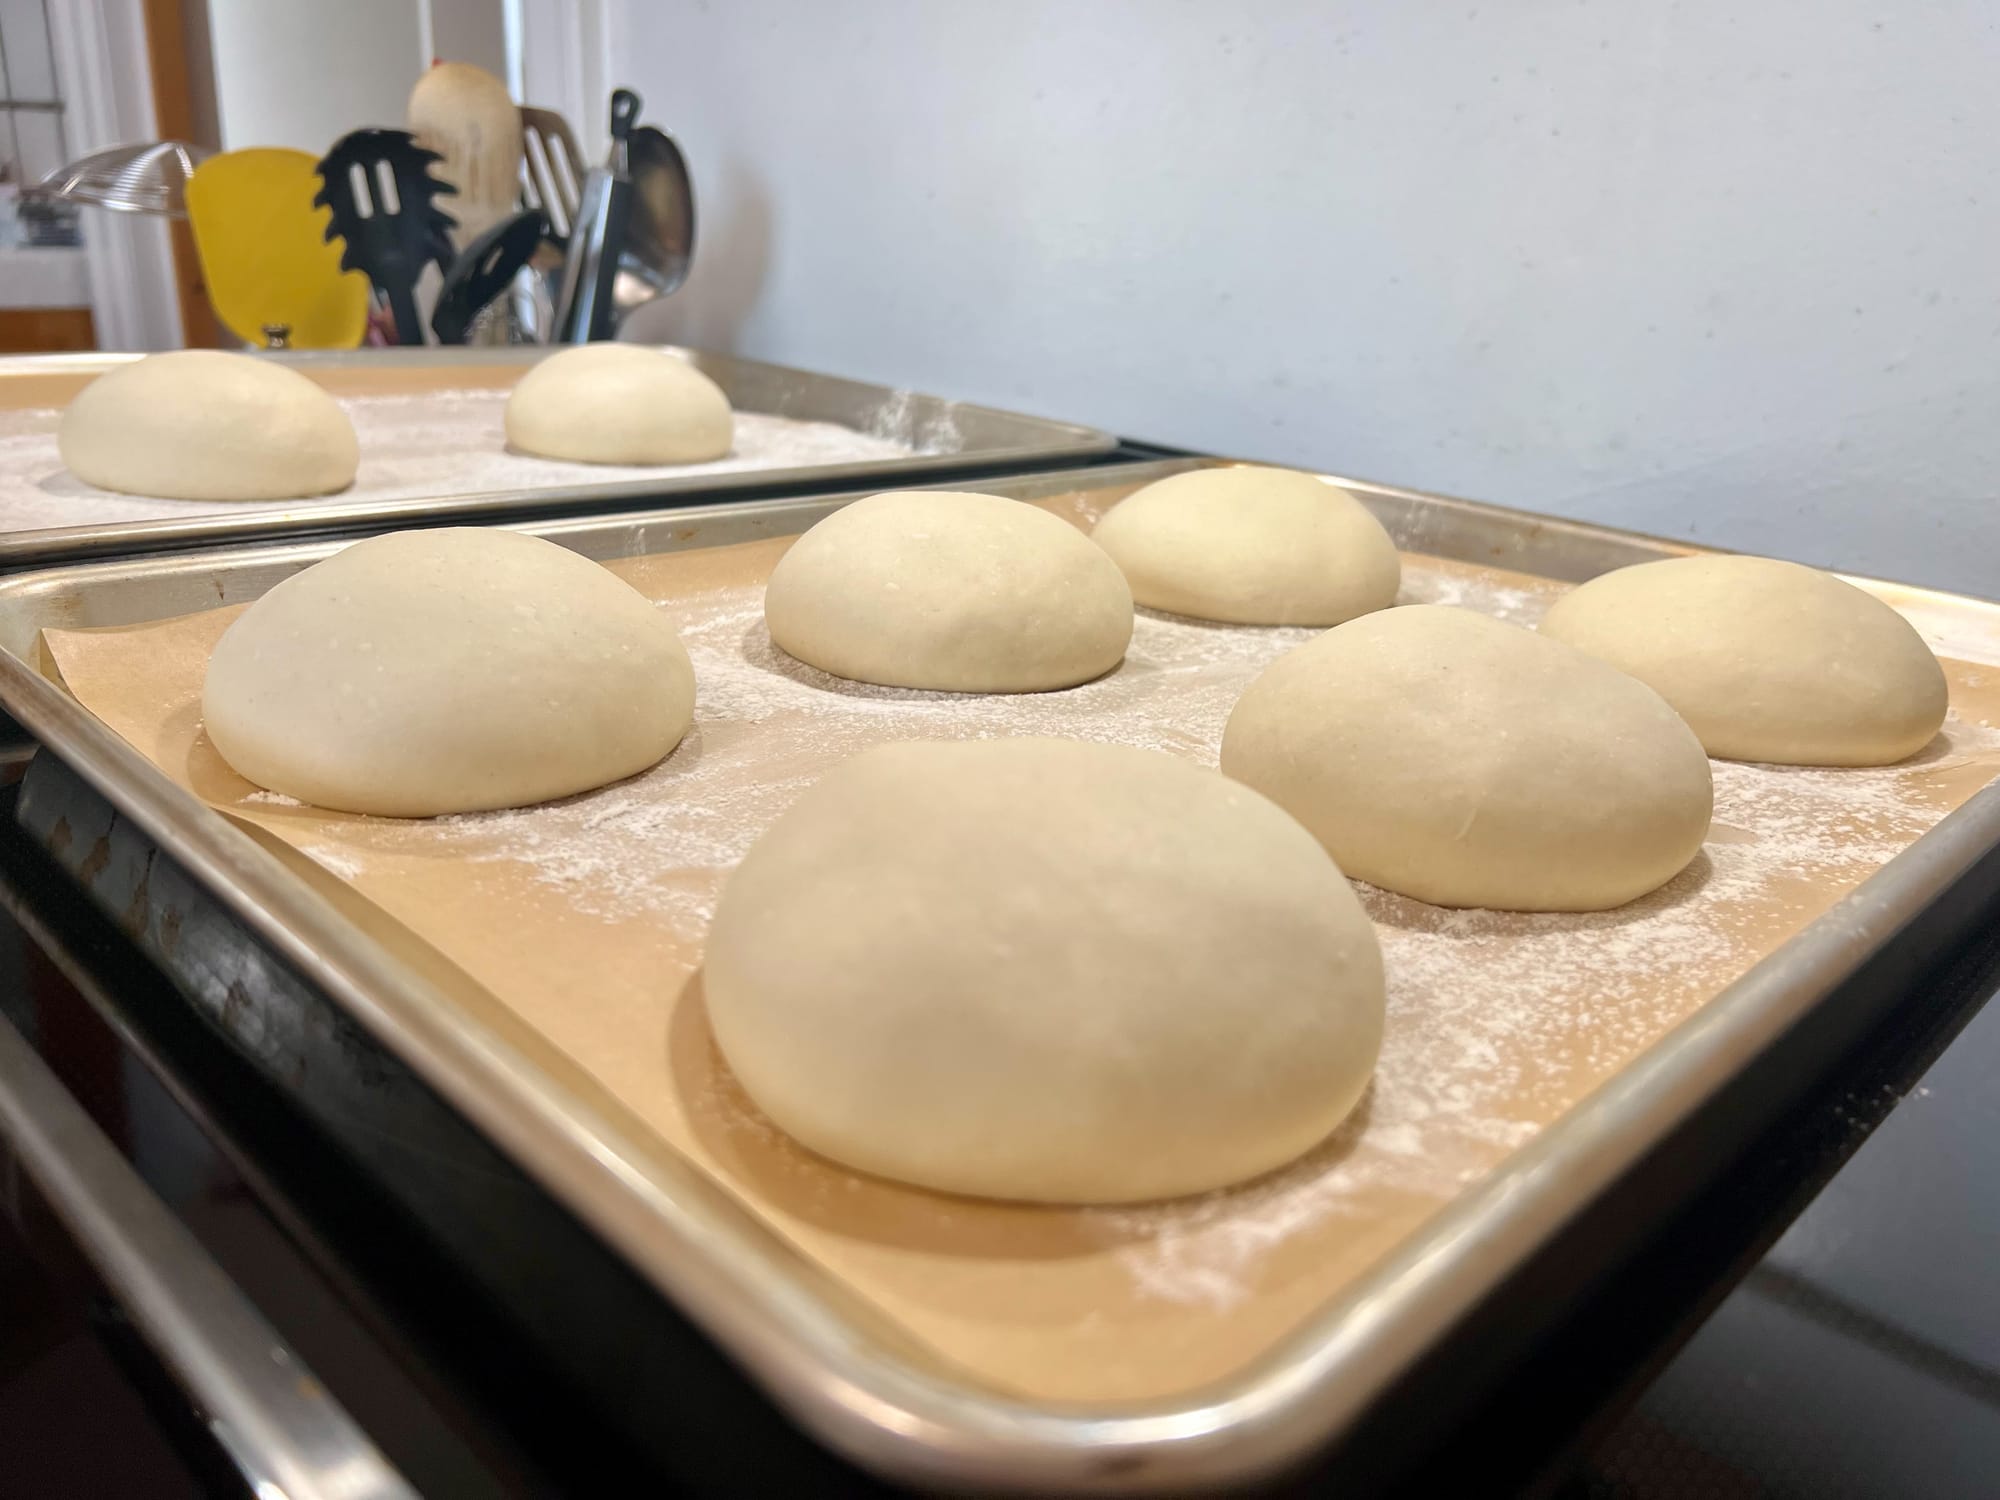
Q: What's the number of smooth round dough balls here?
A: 8